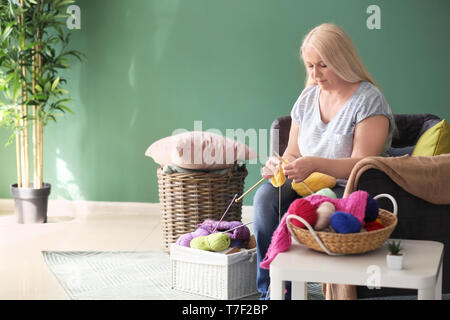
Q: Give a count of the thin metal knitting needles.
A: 2